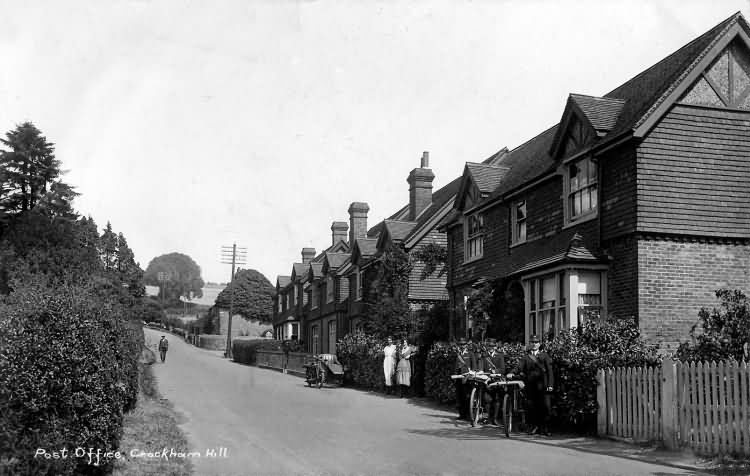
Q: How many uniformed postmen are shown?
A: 3